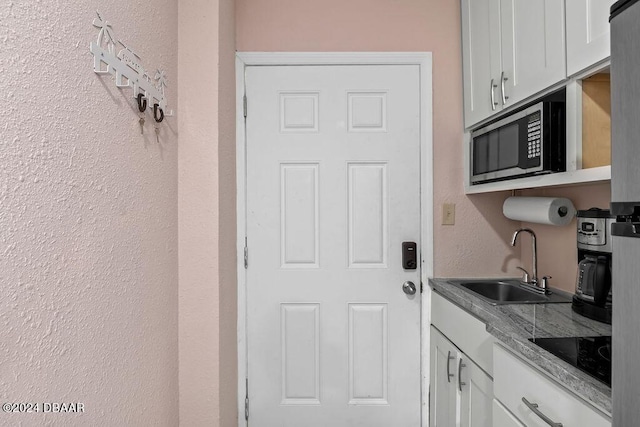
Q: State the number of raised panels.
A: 6